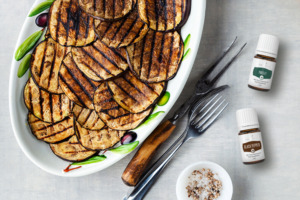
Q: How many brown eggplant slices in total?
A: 15